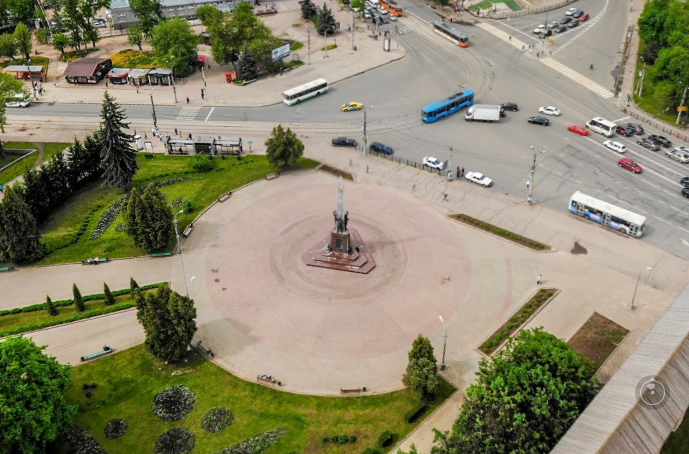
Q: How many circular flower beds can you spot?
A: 4